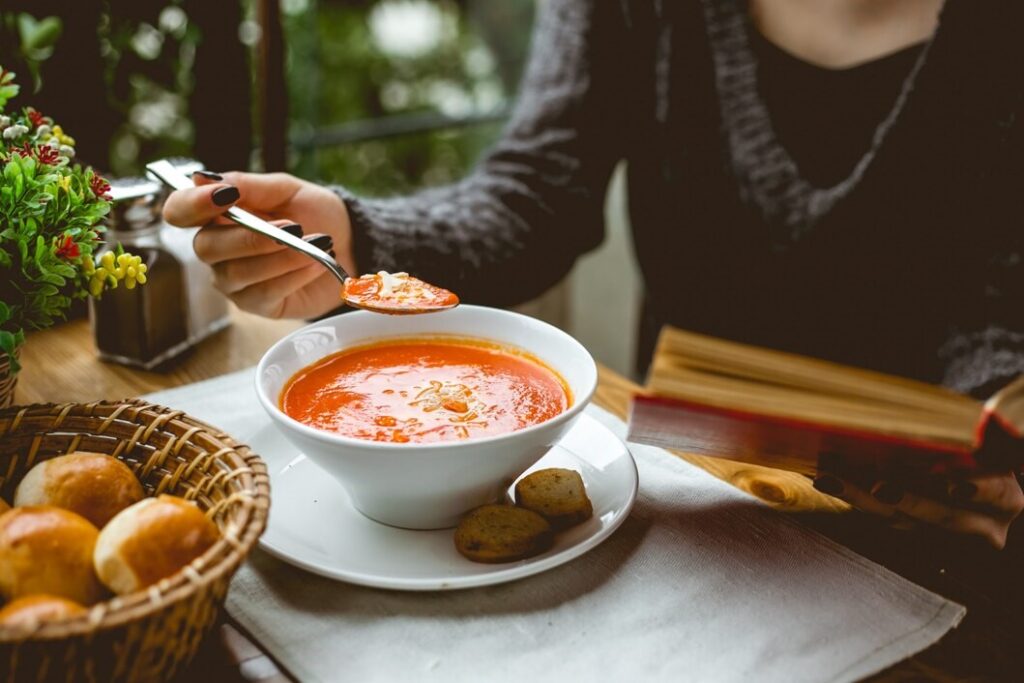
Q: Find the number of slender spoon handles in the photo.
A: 1